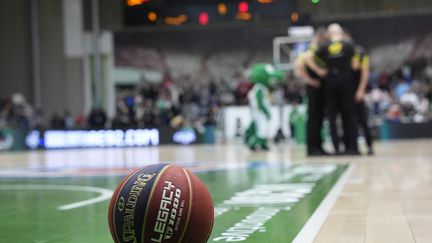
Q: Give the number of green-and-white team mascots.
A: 1